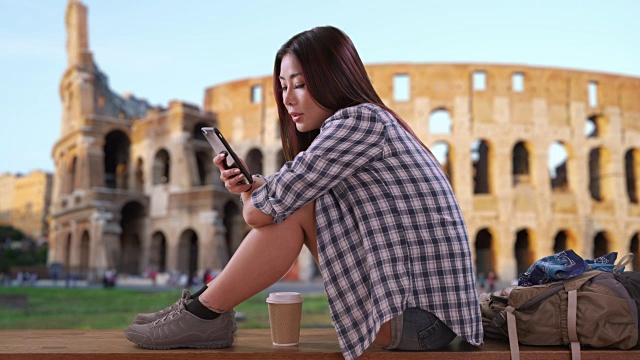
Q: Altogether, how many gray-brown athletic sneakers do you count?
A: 2